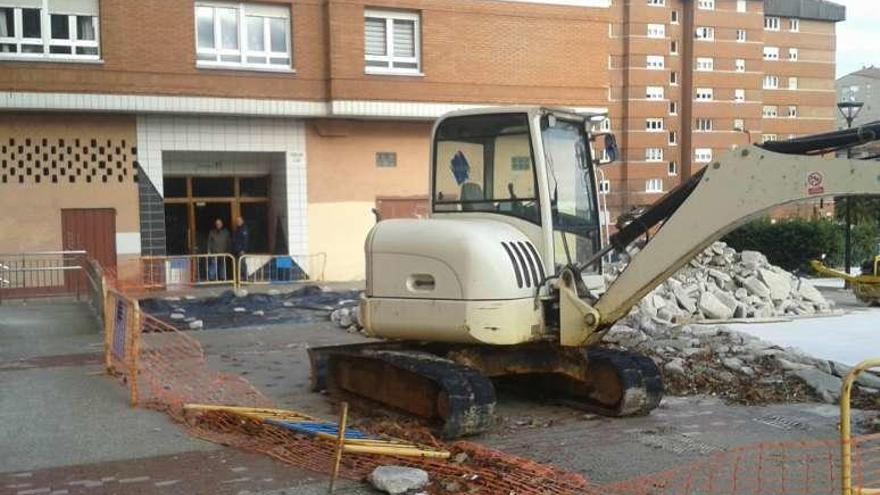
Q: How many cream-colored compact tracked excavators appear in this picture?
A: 1